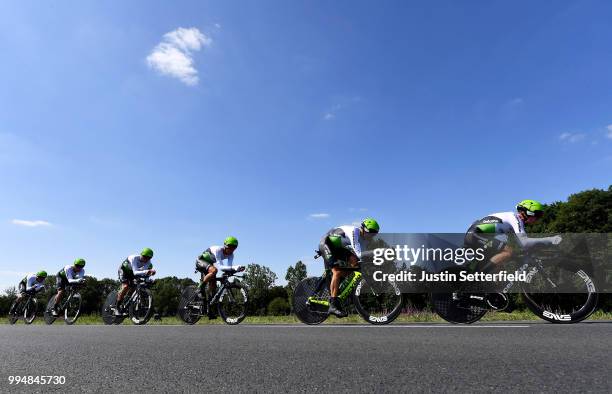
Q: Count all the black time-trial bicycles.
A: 5